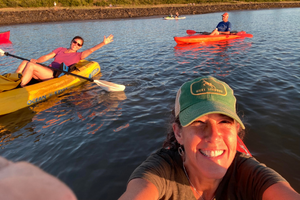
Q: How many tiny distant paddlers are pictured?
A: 2